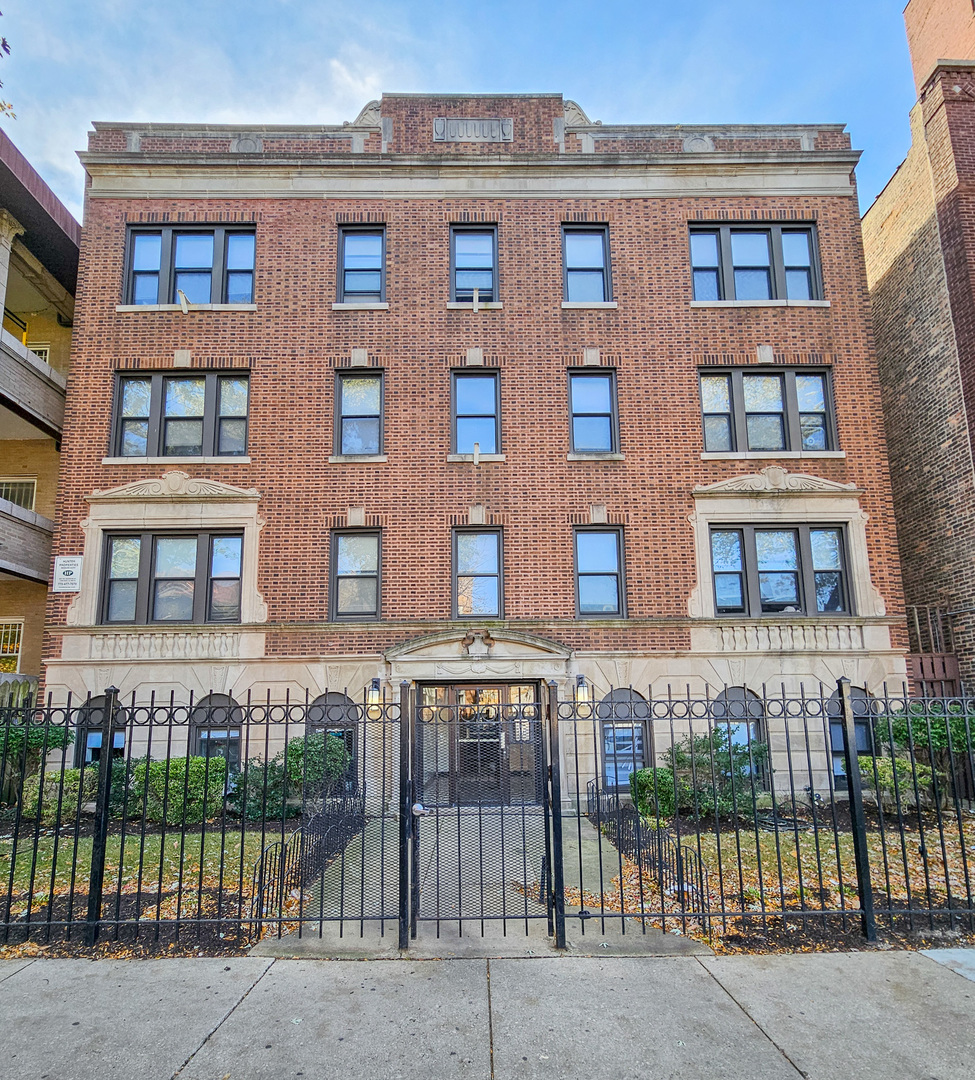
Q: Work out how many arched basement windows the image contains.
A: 6